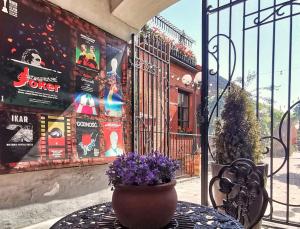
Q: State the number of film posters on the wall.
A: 8